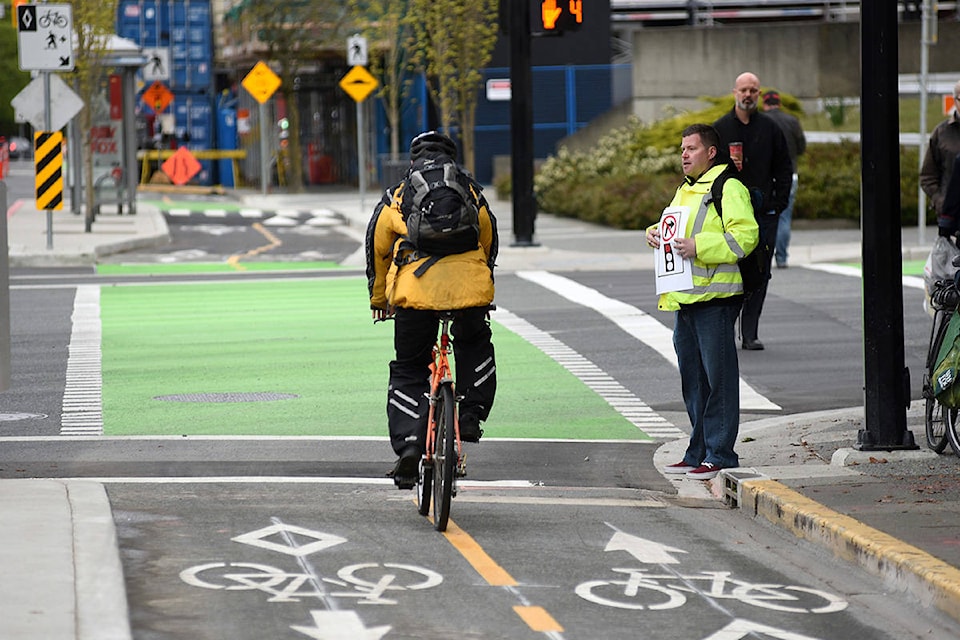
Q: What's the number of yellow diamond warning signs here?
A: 2